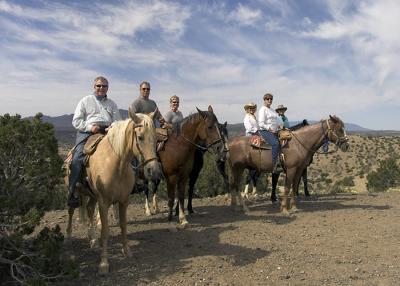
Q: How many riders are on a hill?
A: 6